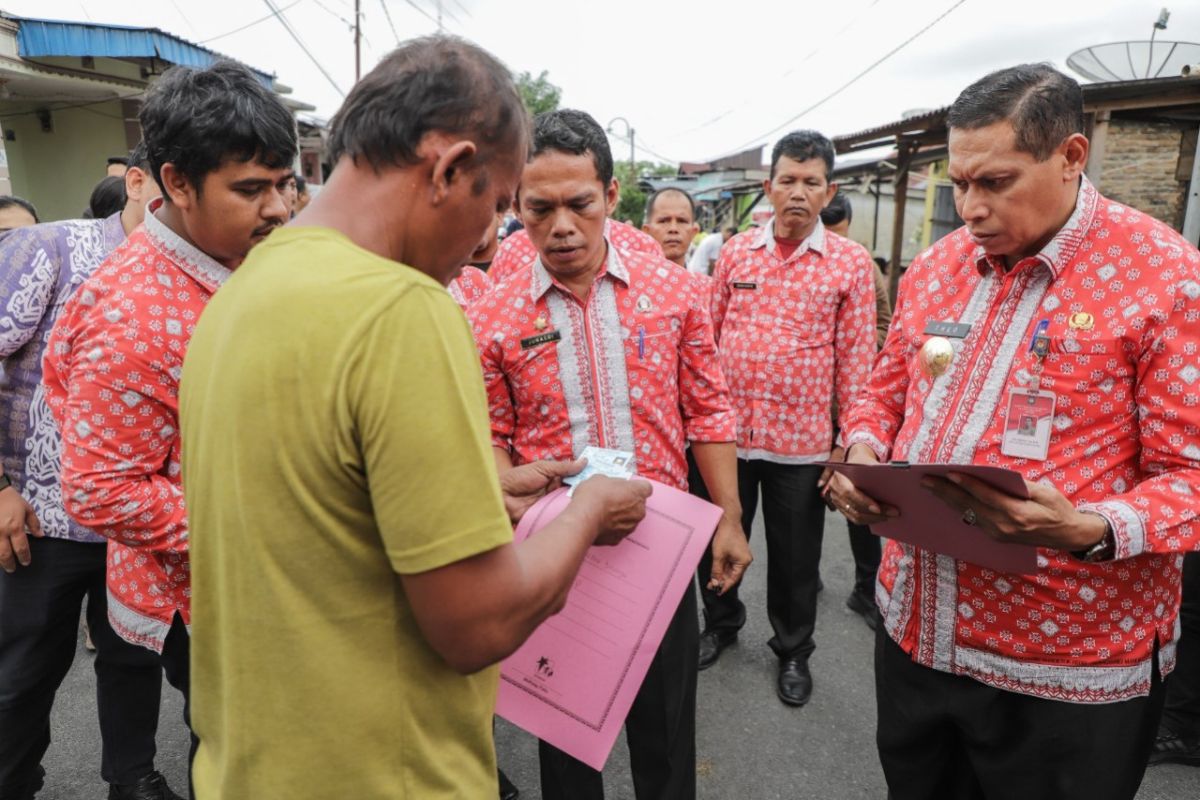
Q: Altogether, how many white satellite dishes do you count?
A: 1